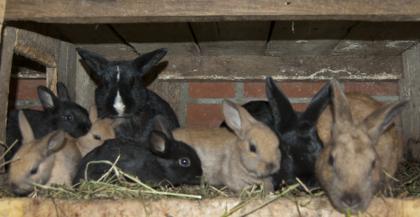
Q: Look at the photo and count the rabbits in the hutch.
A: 8